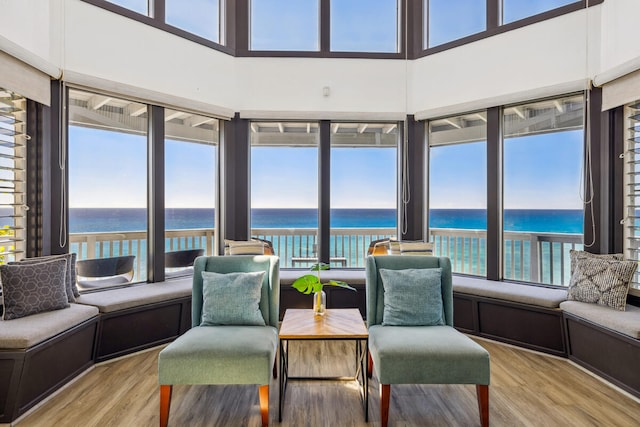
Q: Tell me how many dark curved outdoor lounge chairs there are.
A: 2